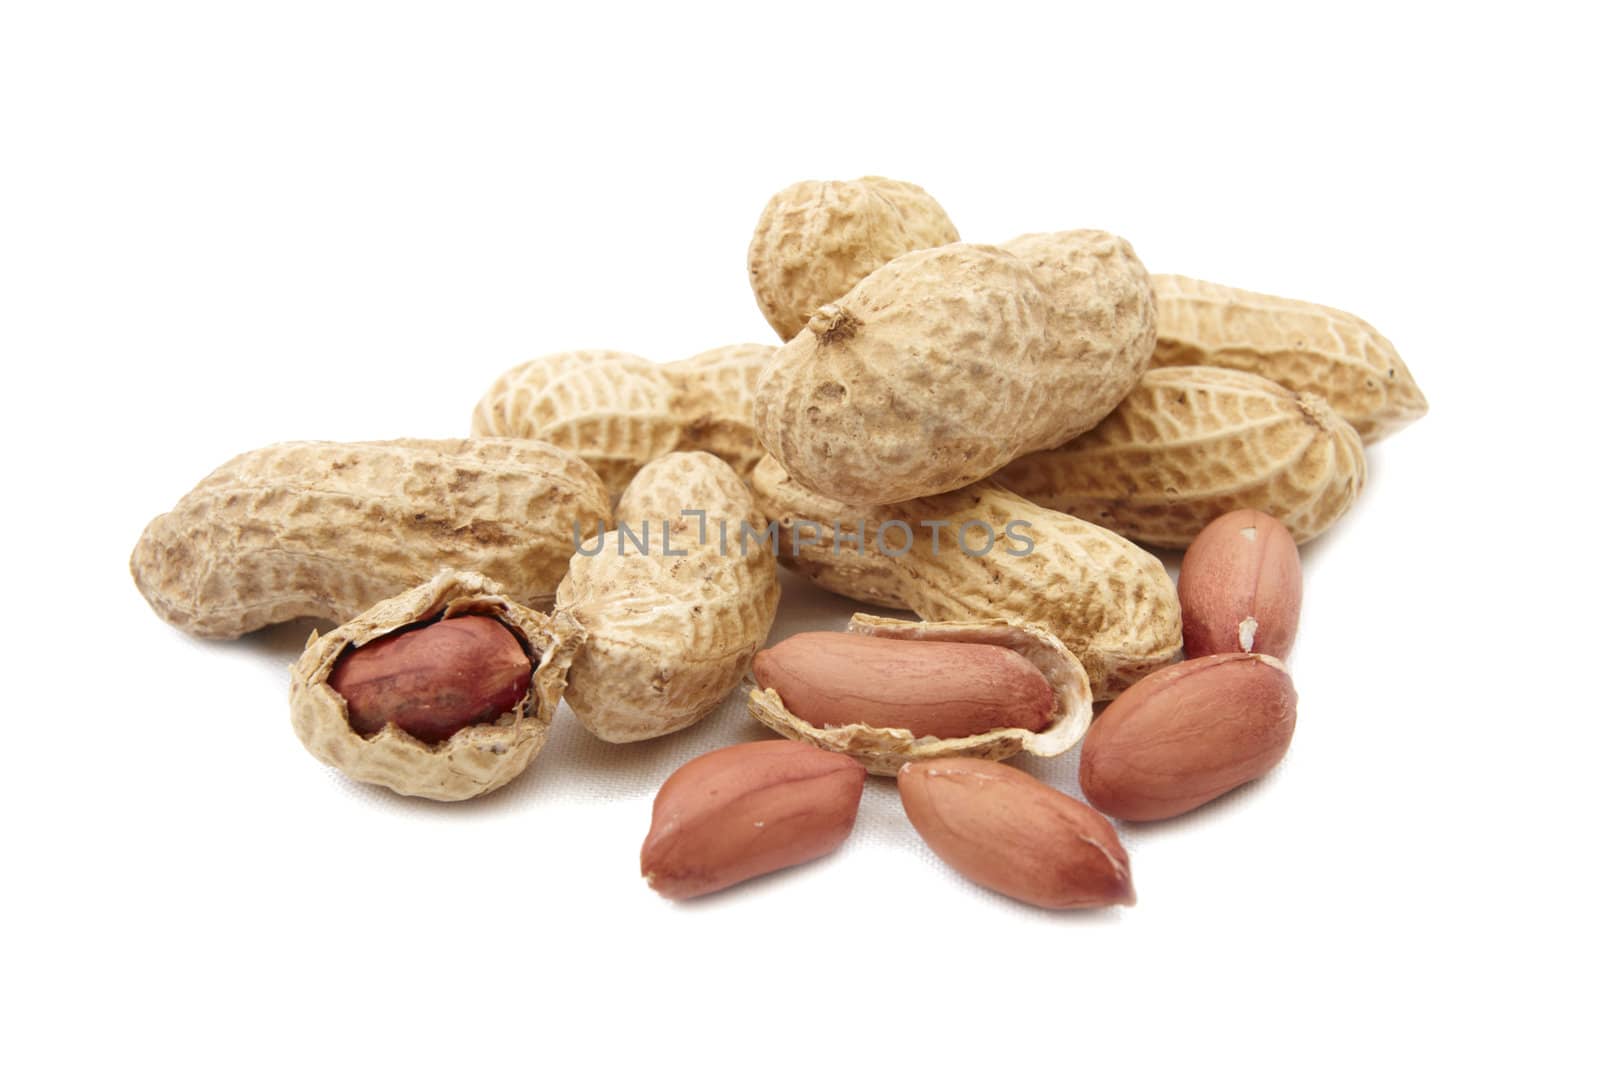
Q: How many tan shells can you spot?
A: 10